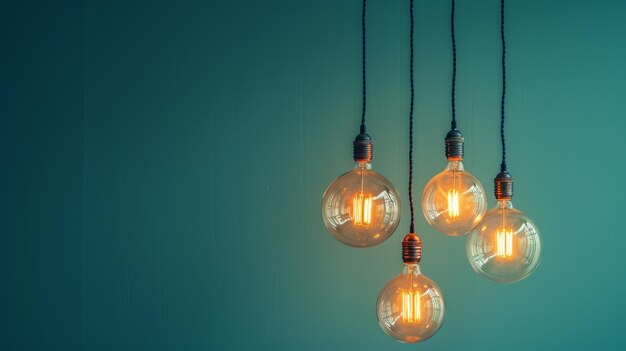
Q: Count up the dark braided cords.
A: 4